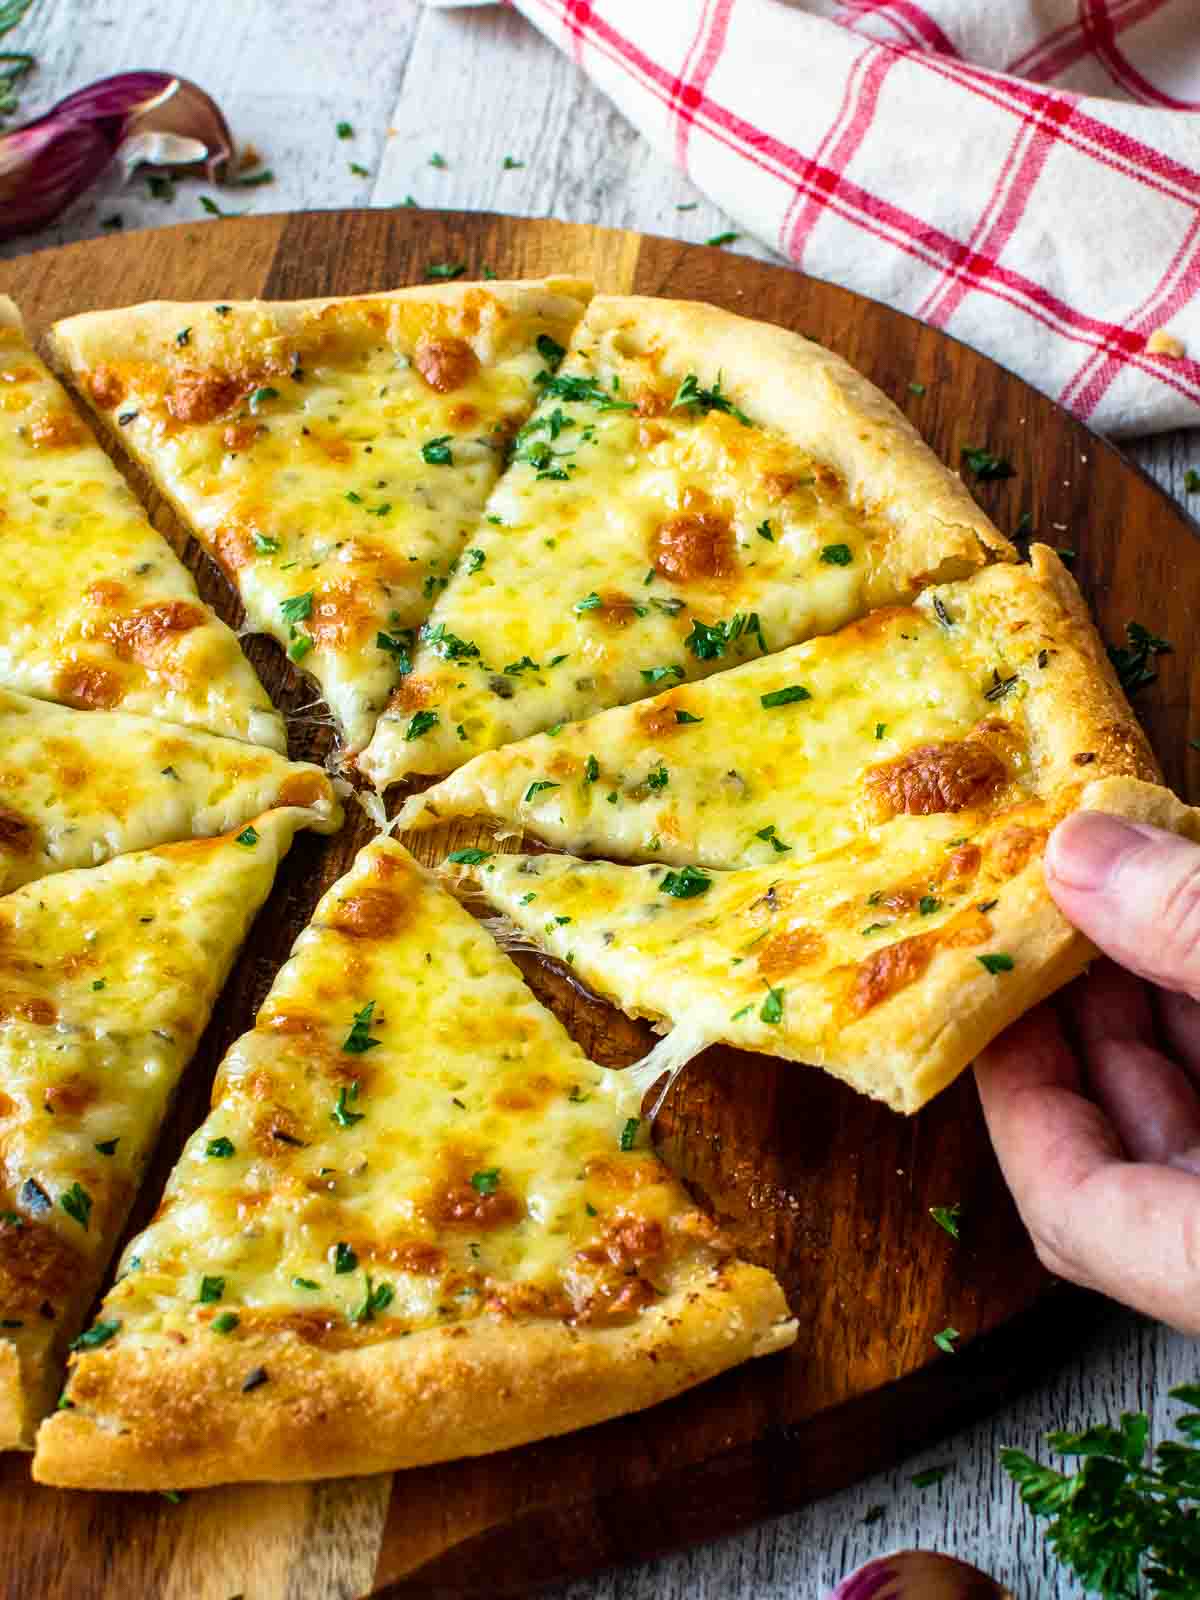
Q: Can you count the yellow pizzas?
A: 1